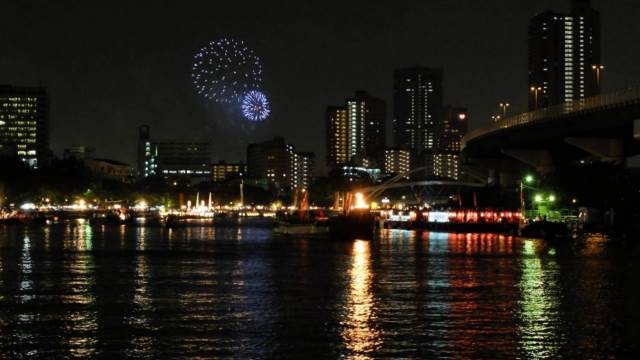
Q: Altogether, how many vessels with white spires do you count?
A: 1